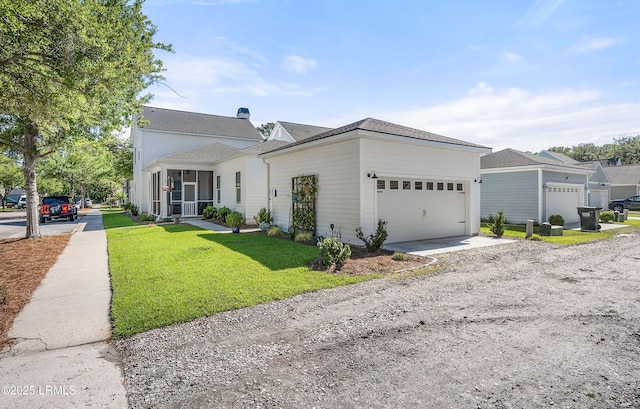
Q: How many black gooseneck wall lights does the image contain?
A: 2